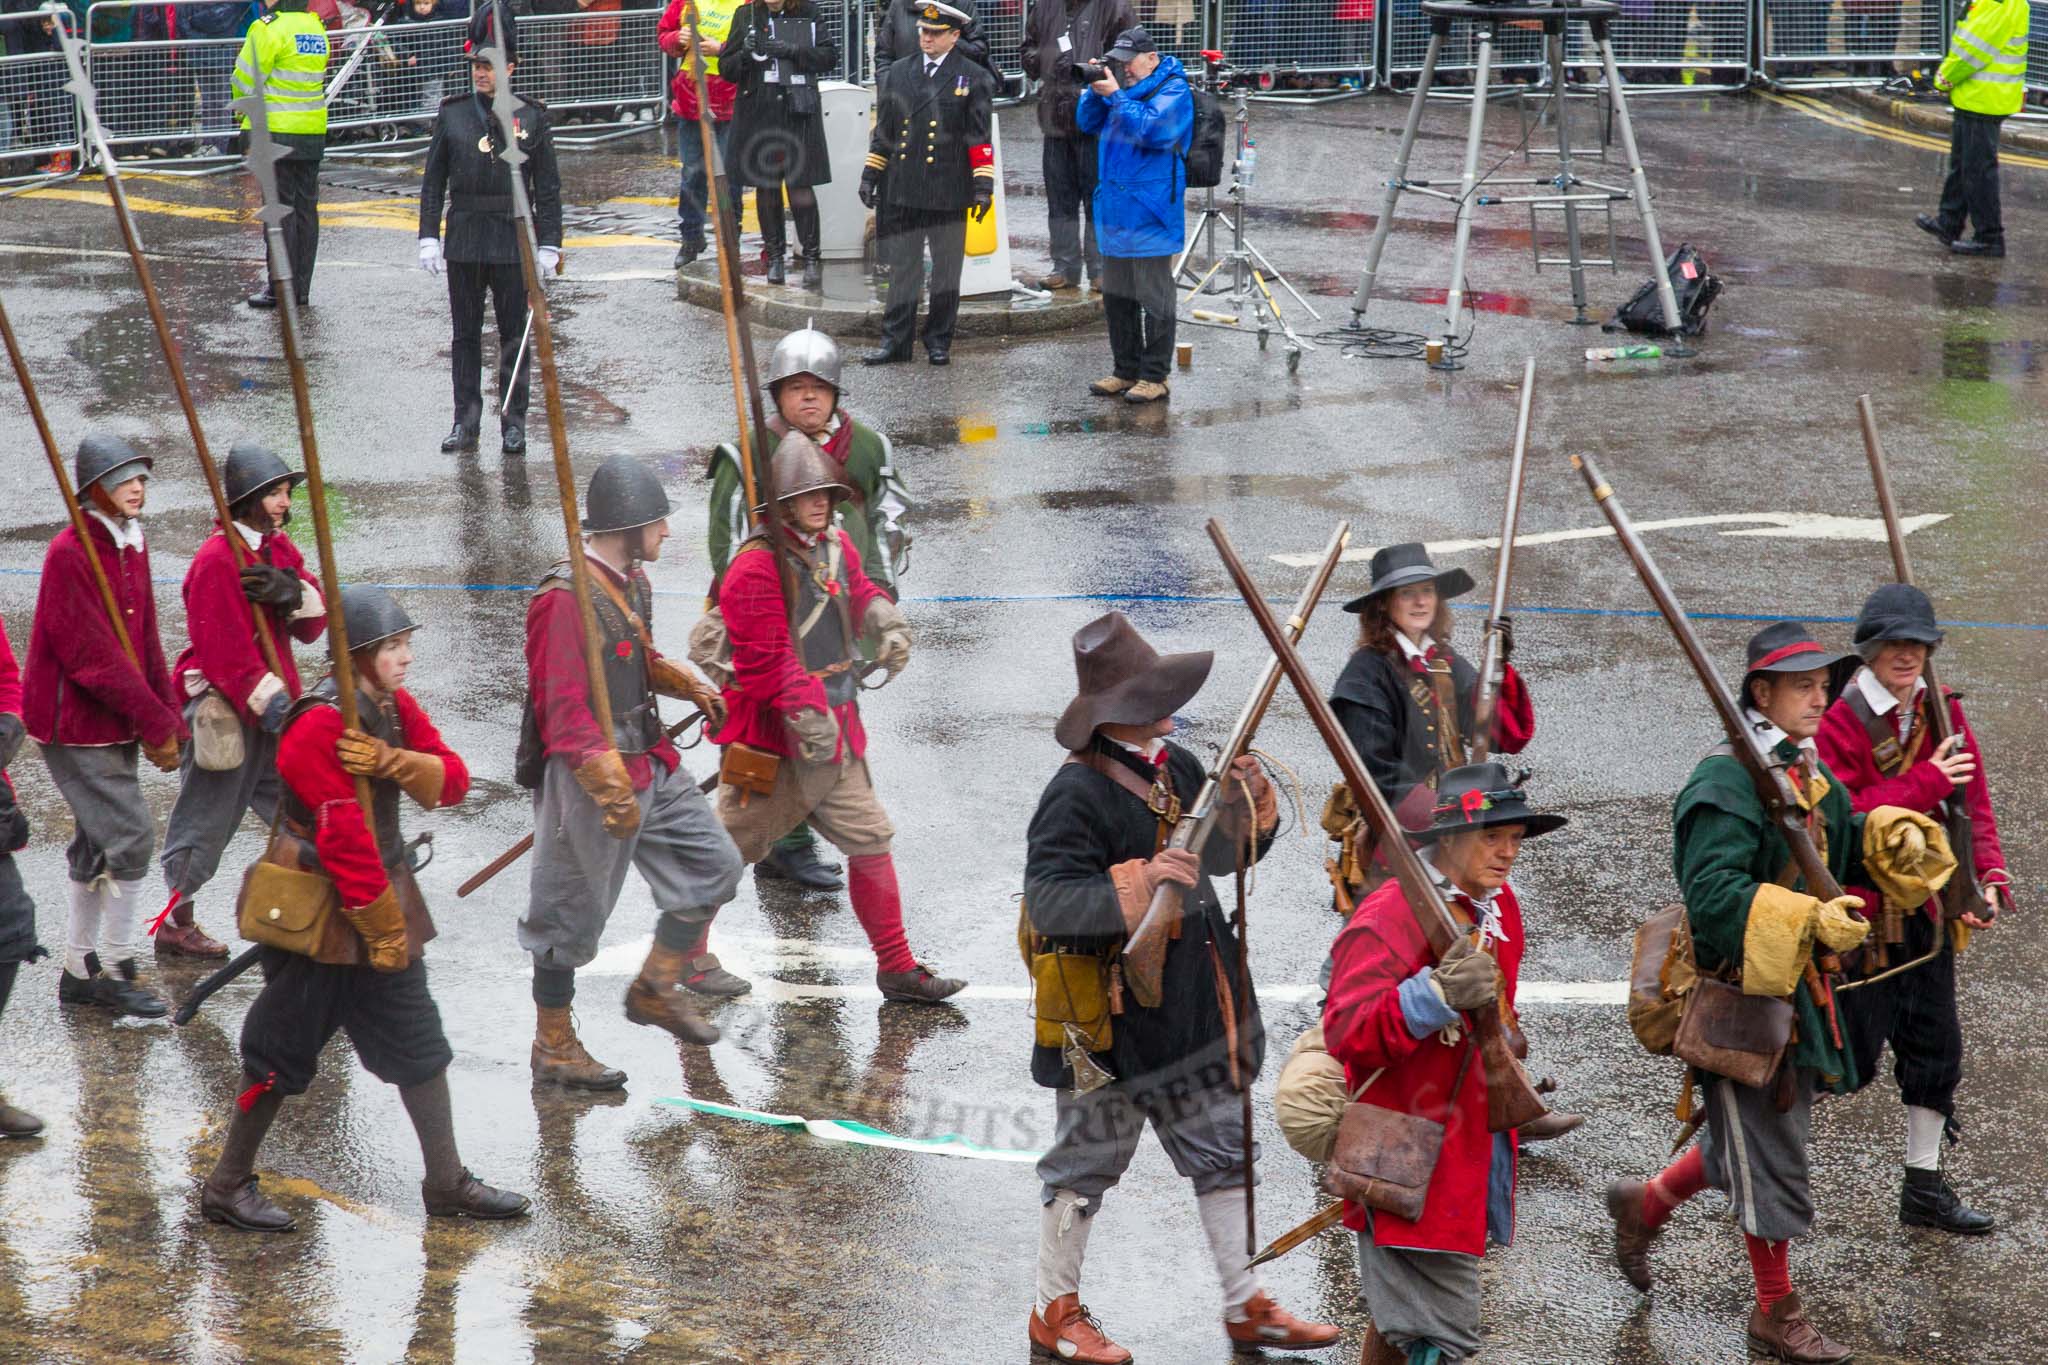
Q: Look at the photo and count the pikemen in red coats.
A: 5